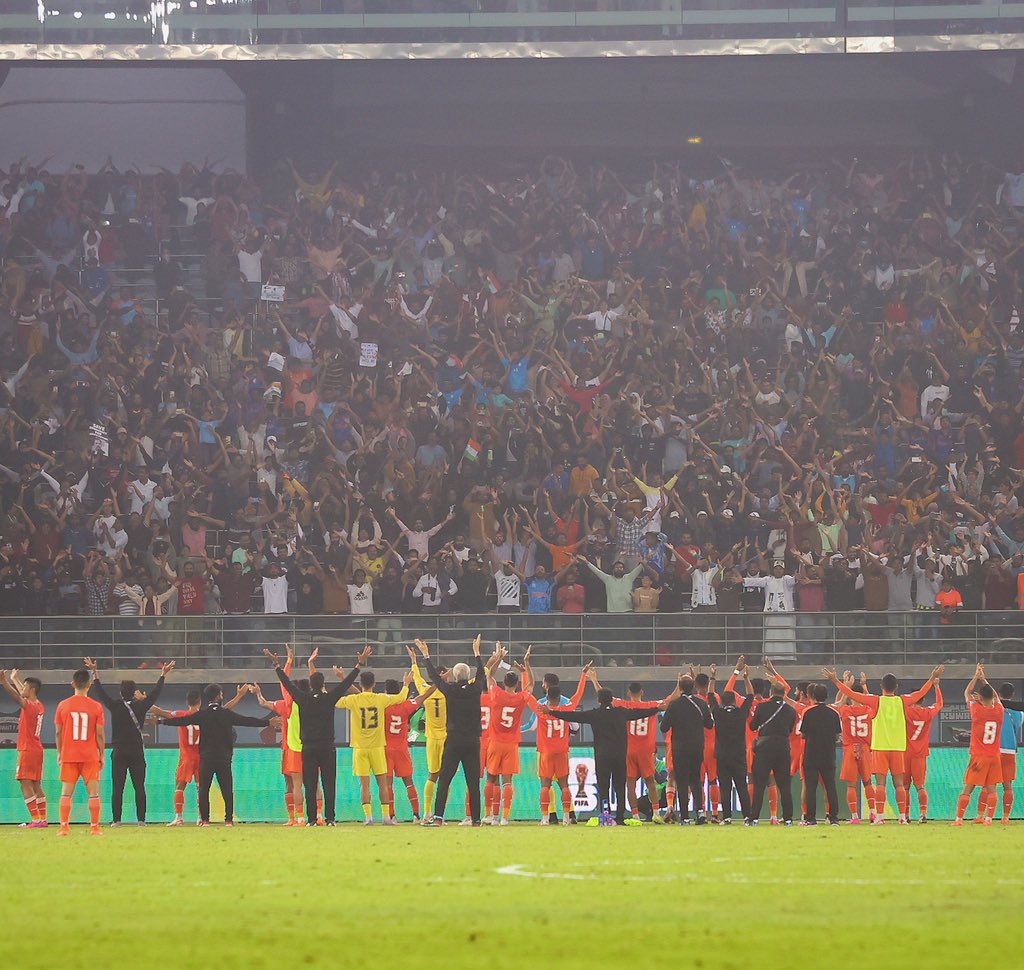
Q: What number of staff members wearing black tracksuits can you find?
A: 9